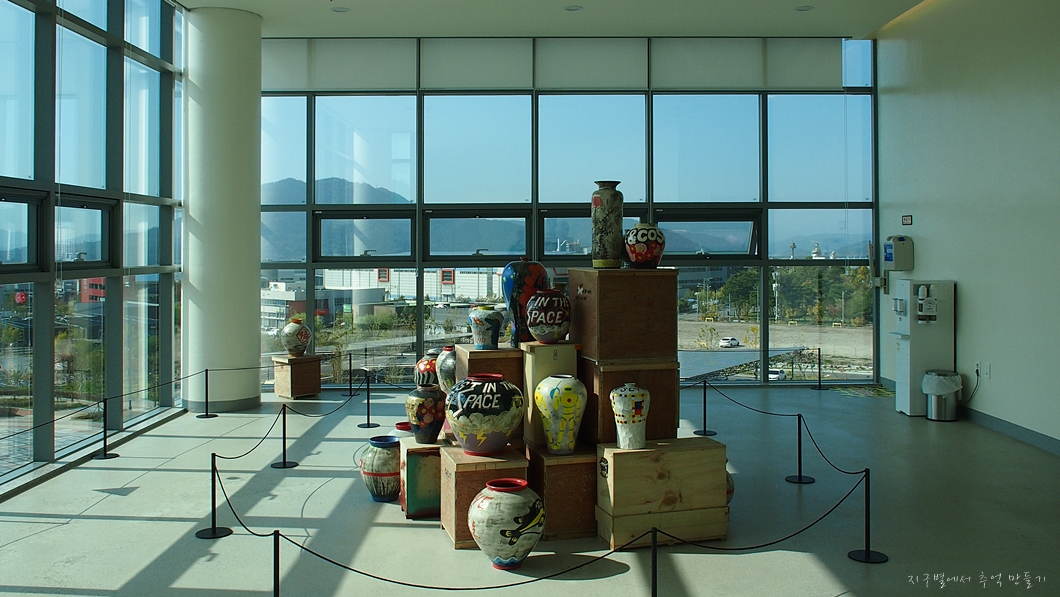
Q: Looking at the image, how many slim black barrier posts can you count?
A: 12